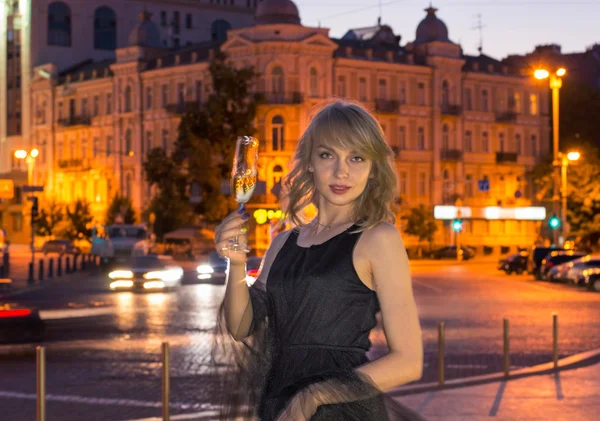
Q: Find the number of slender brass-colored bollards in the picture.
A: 5